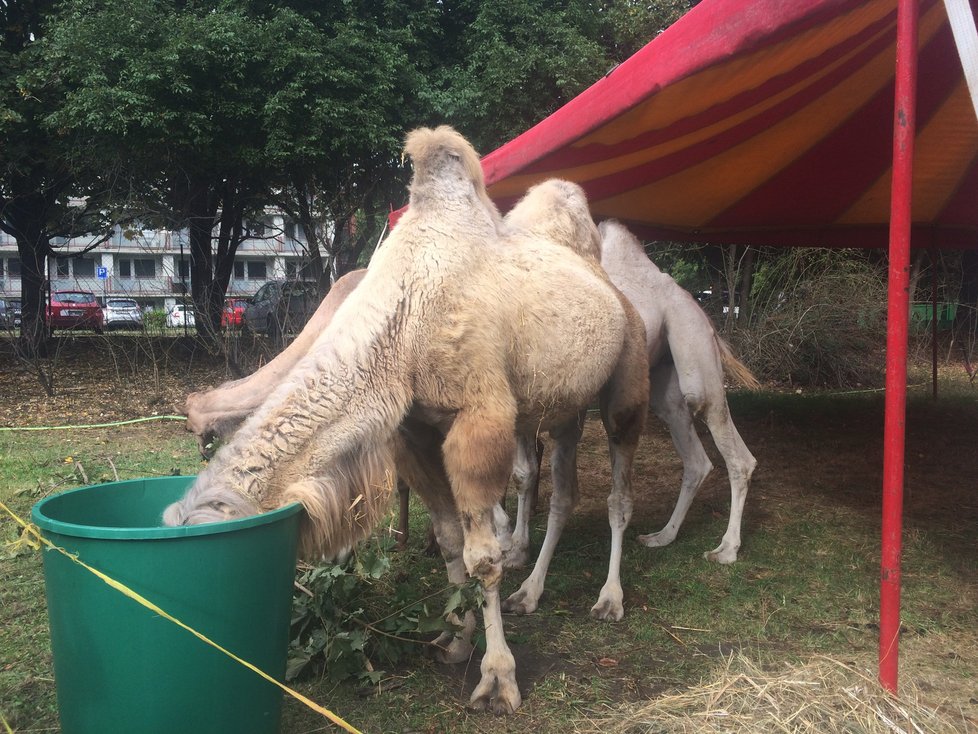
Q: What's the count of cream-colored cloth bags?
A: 0